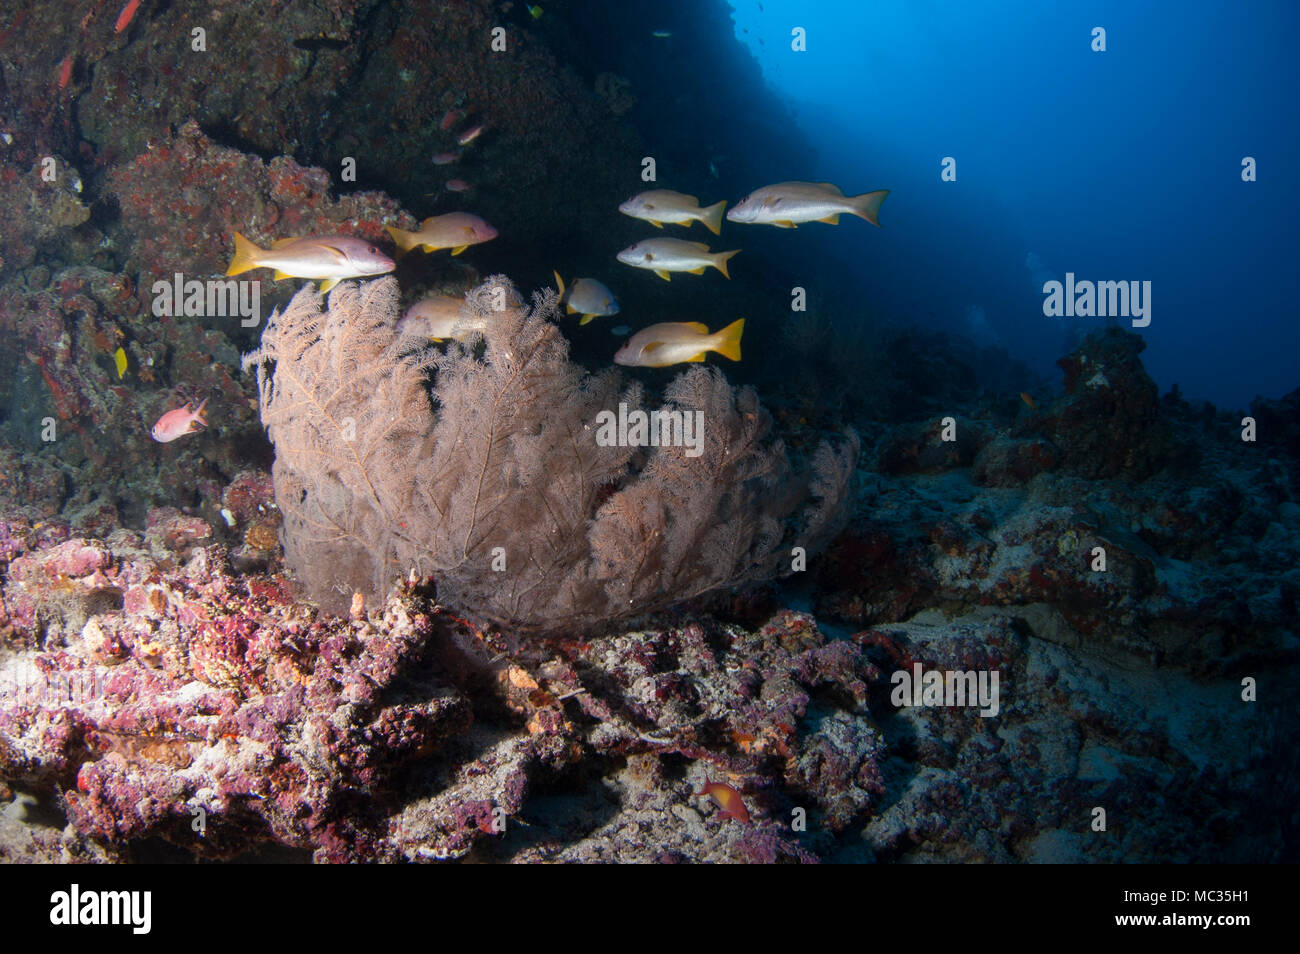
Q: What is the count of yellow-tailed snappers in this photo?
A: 8